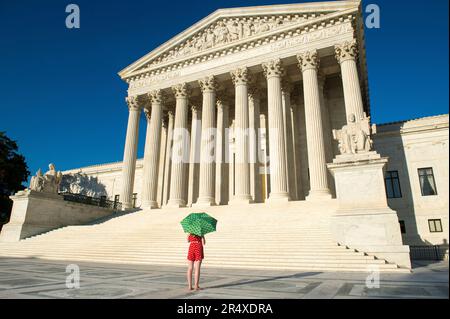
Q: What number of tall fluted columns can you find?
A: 8